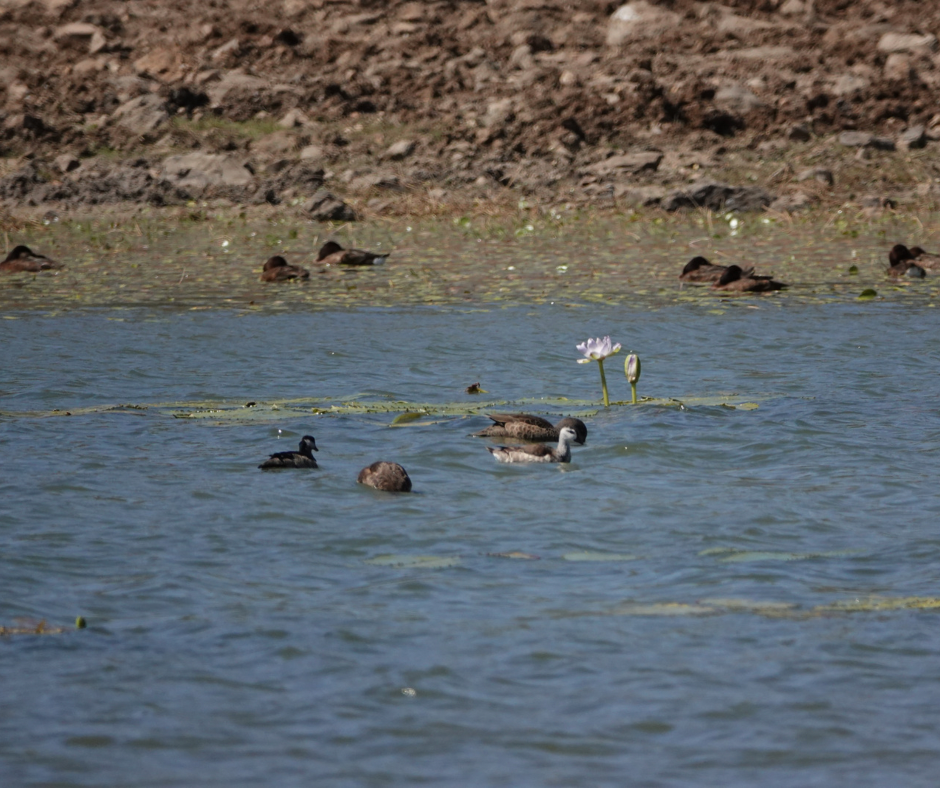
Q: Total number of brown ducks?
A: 9